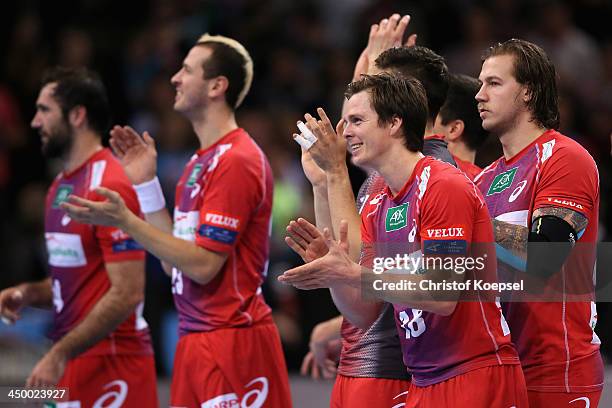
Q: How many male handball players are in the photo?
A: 6